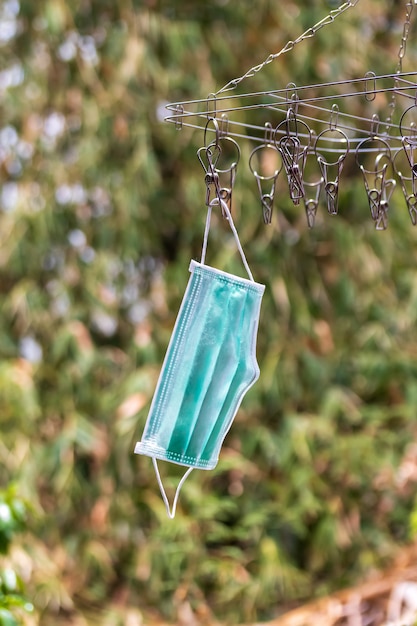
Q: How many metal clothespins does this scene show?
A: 11